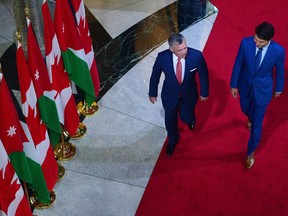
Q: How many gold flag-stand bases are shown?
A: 5